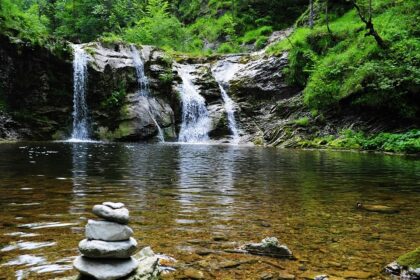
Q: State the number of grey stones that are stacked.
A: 5